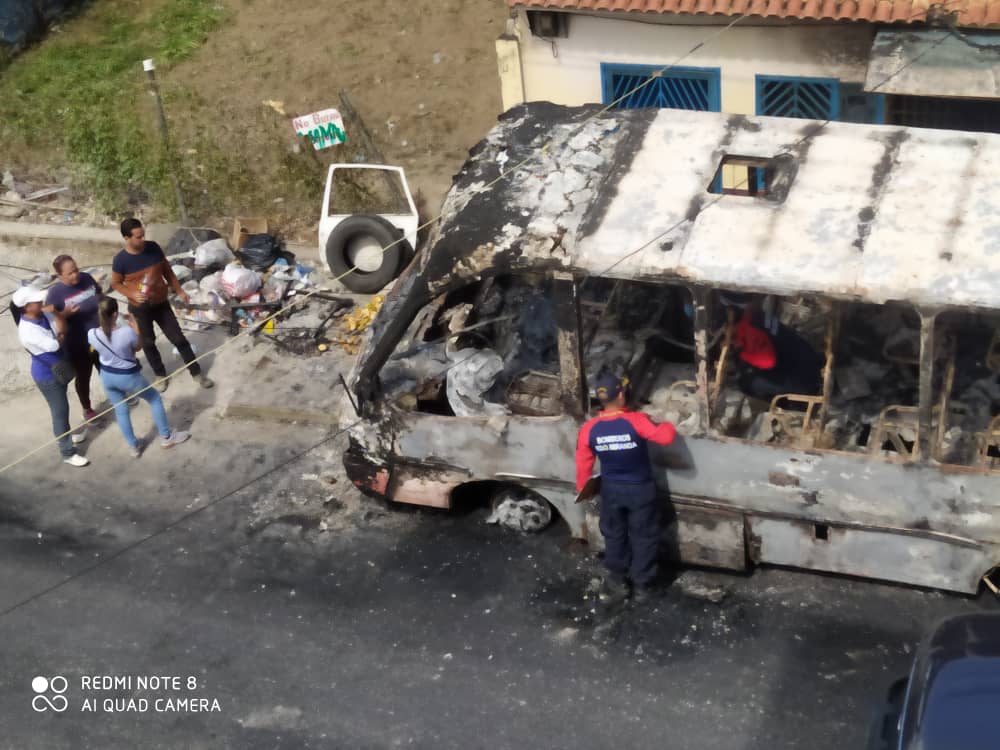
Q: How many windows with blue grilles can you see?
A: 2